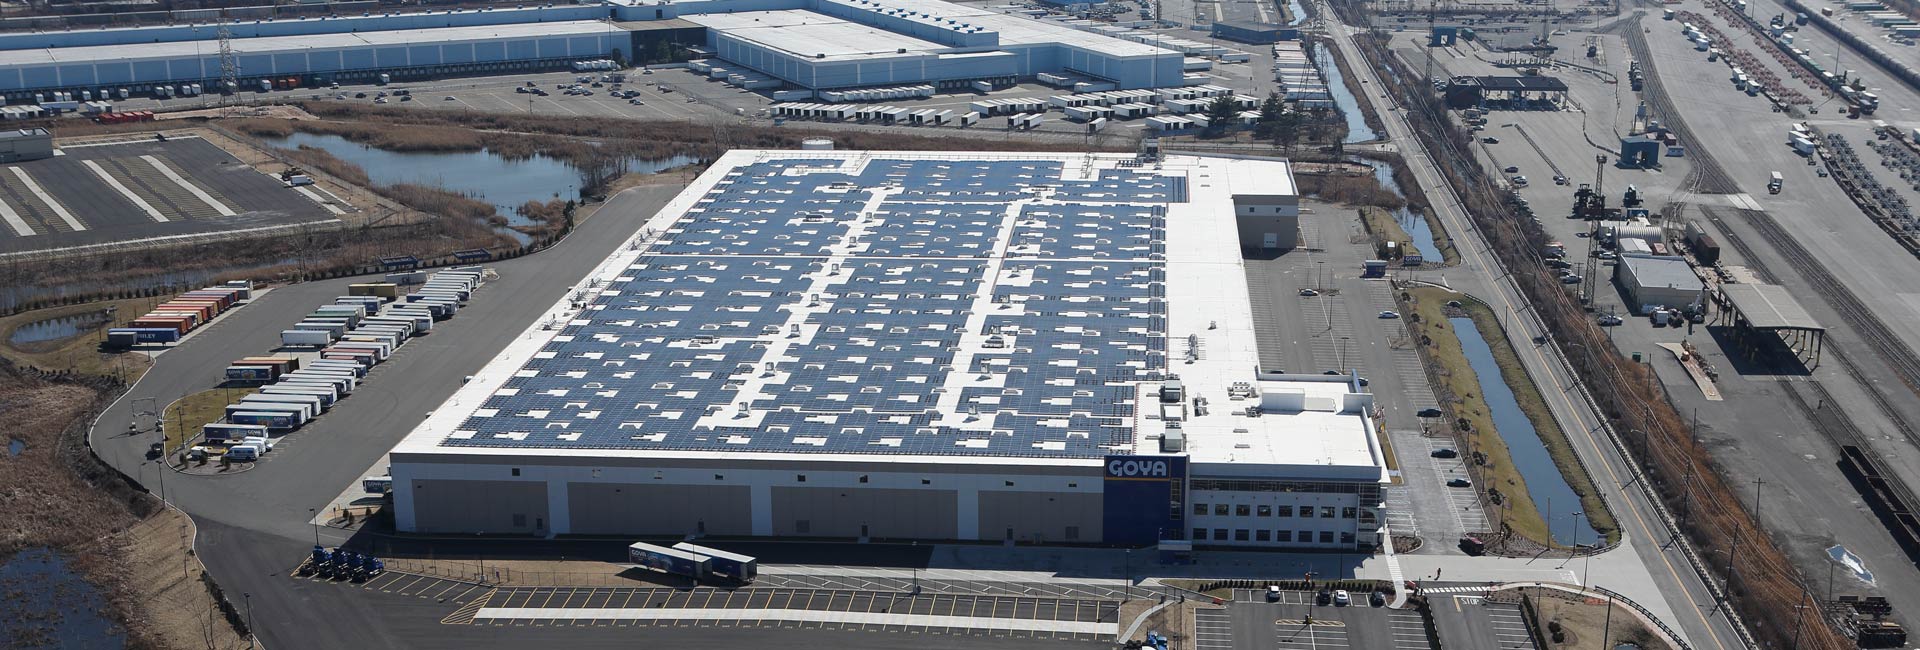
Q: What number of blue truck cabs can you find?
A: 4